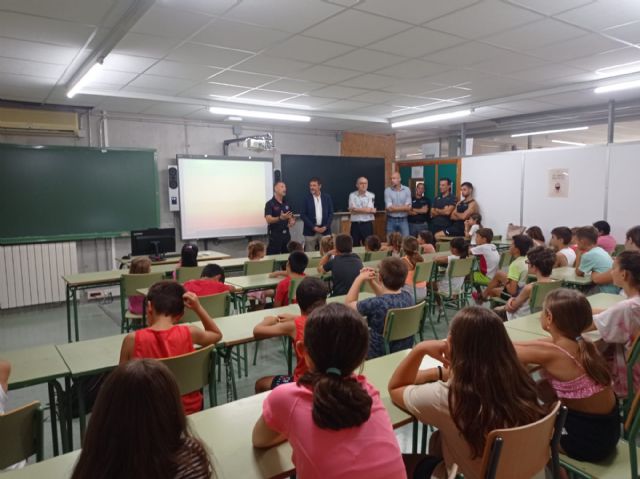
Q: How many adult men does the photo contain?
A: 7